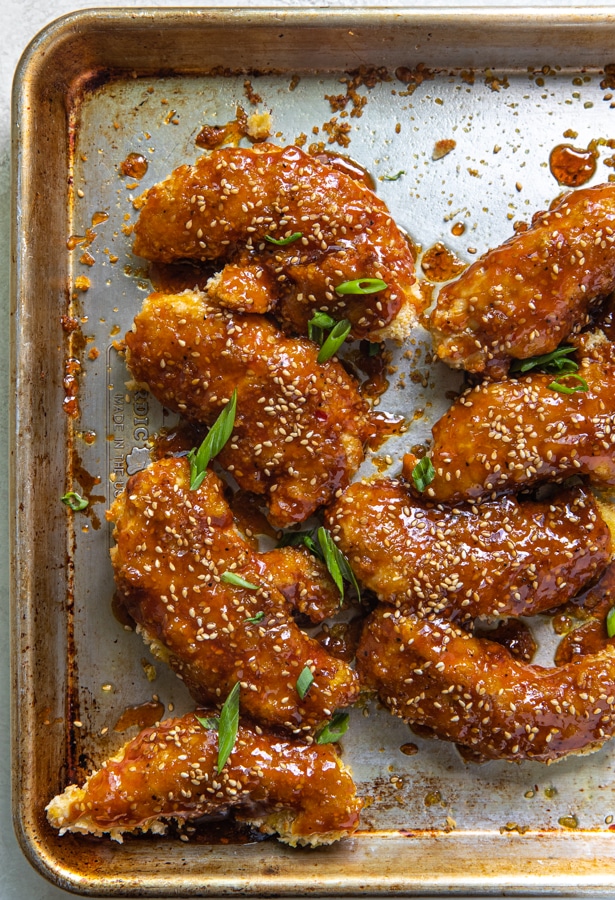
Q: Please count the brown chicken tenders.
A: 8